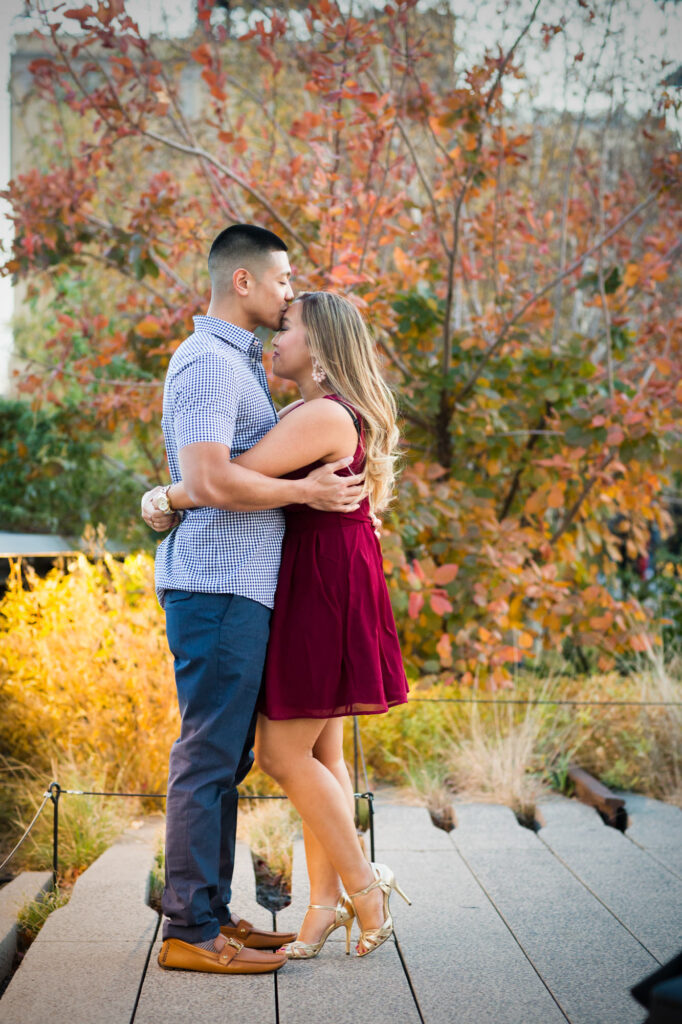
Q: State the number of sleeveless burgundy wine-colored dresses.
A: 1